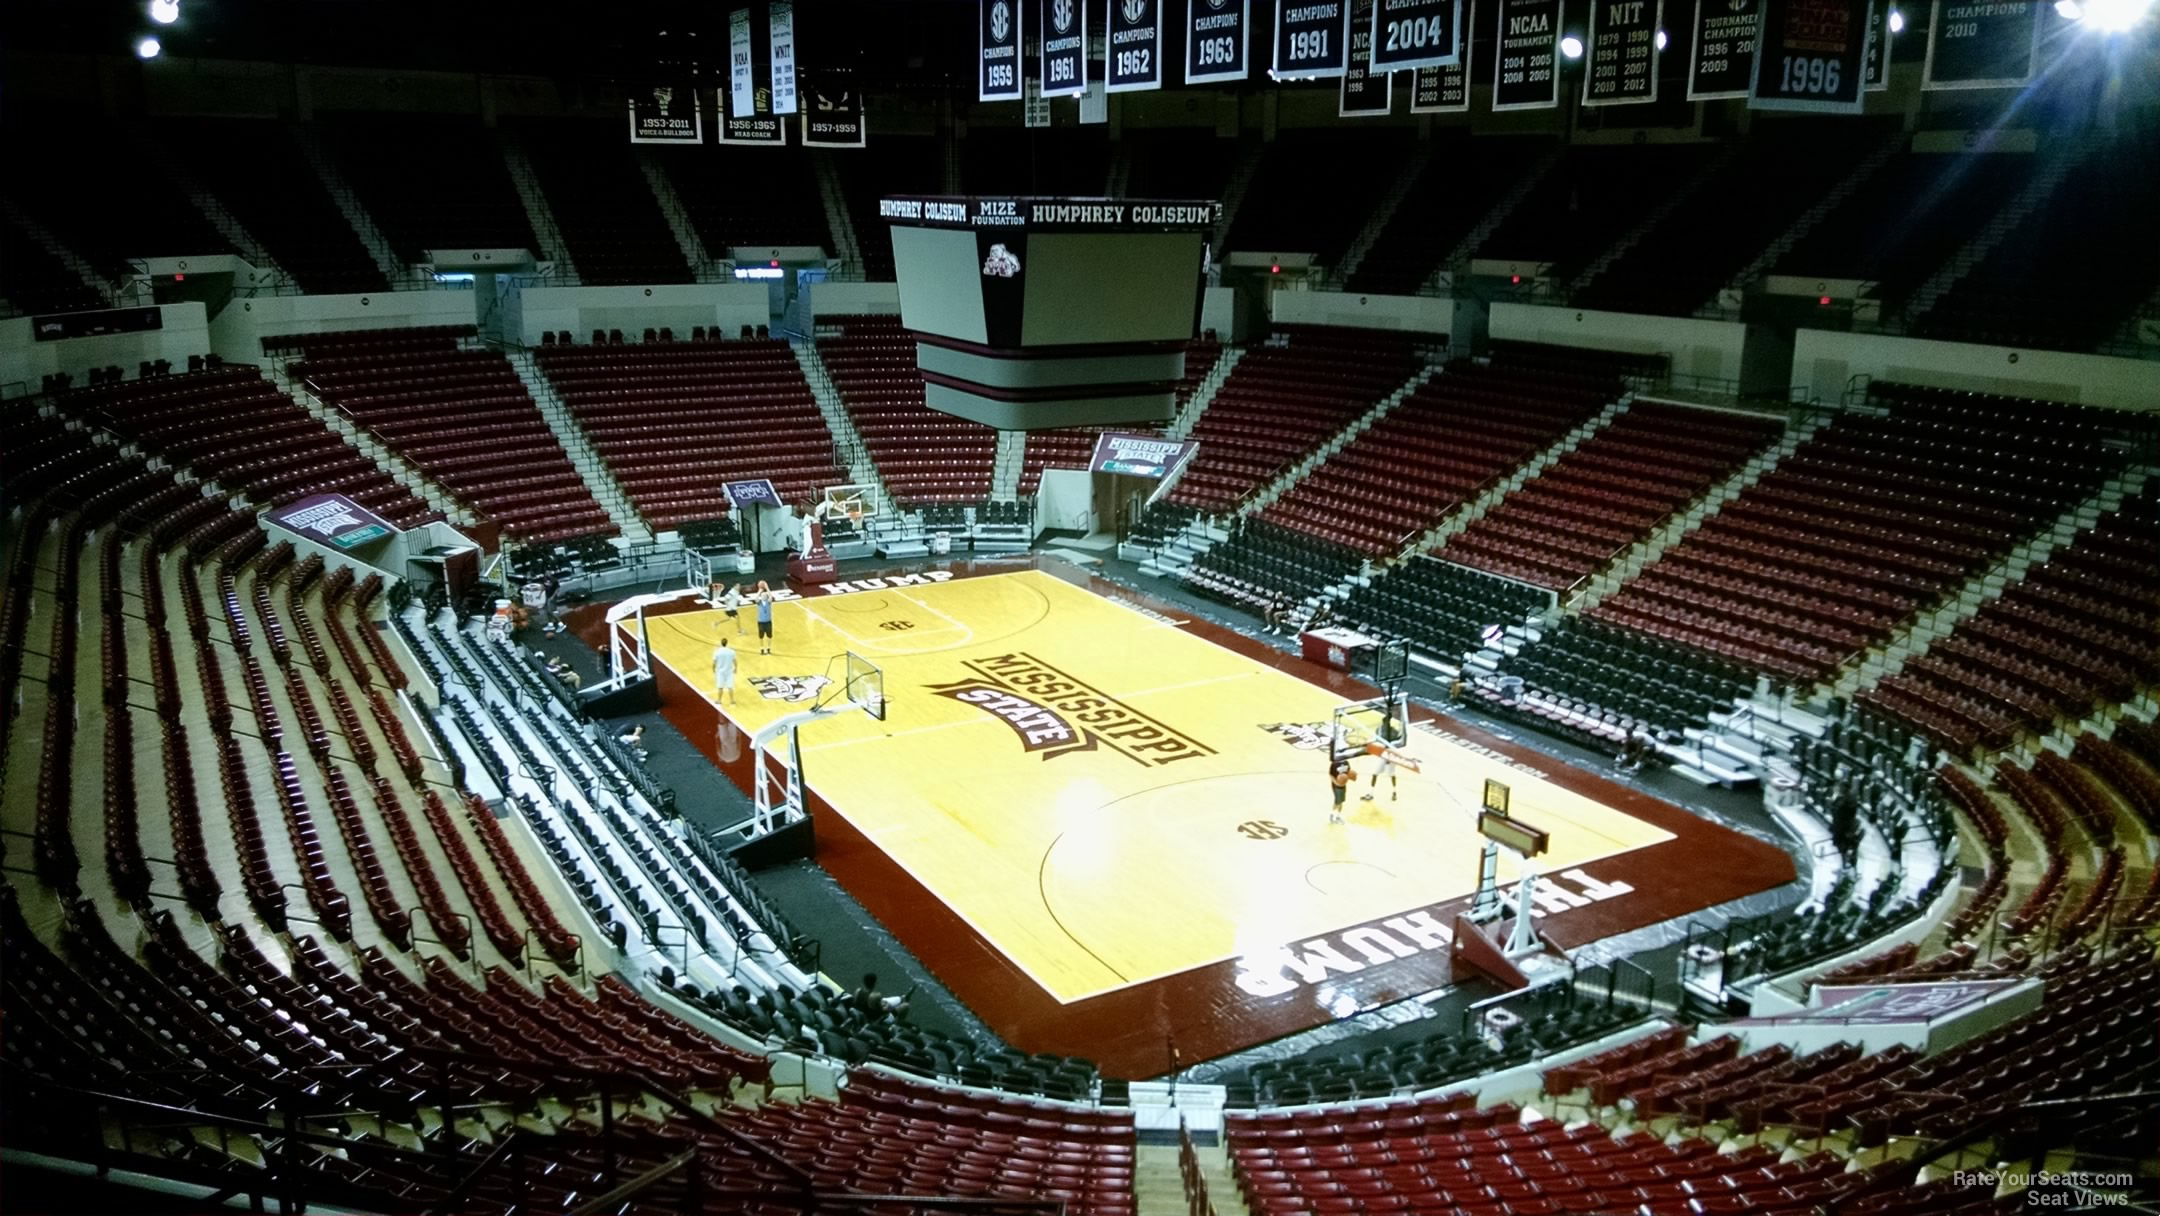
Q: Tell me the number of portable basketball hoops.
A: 4